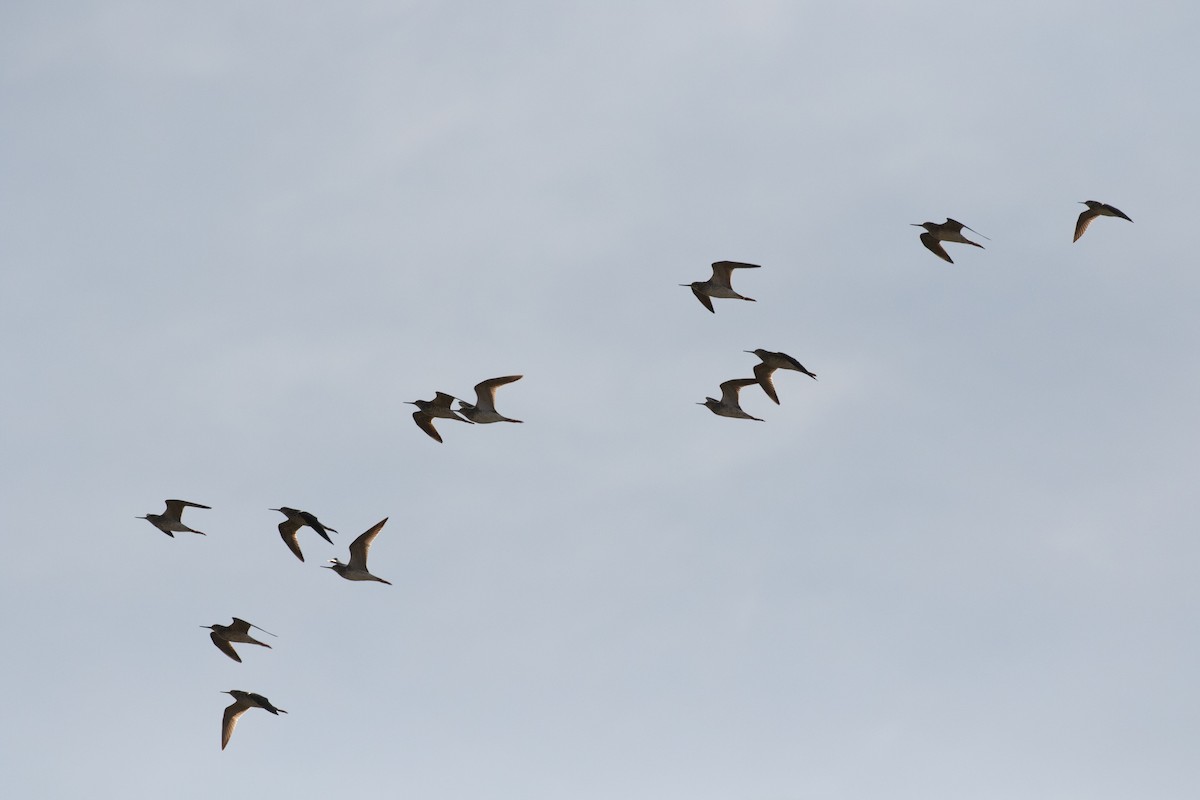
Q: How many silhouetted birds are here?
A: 12